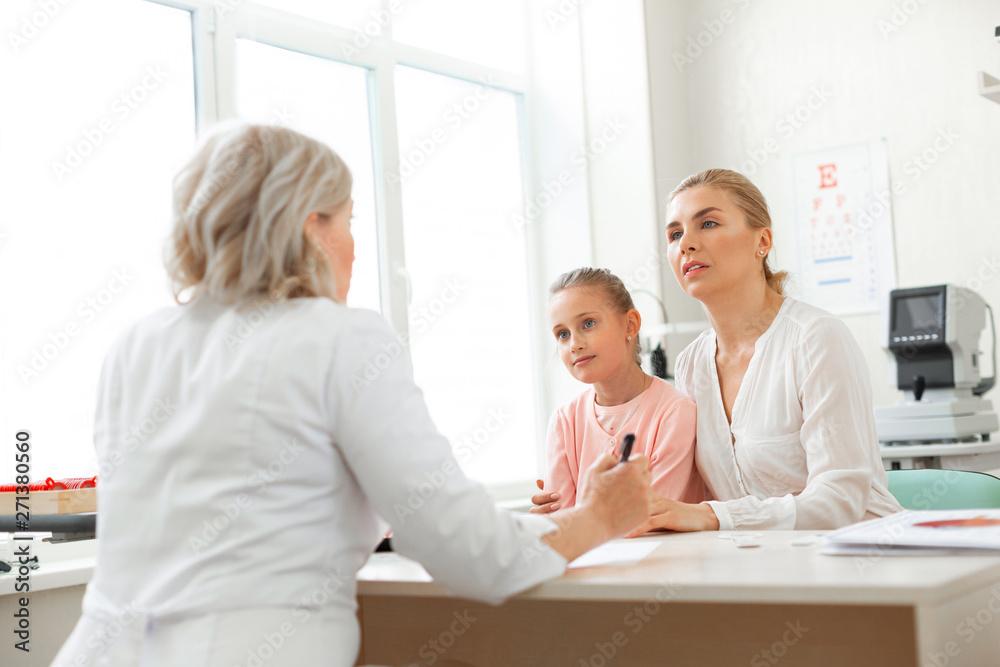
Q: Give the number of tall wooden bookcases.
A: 0